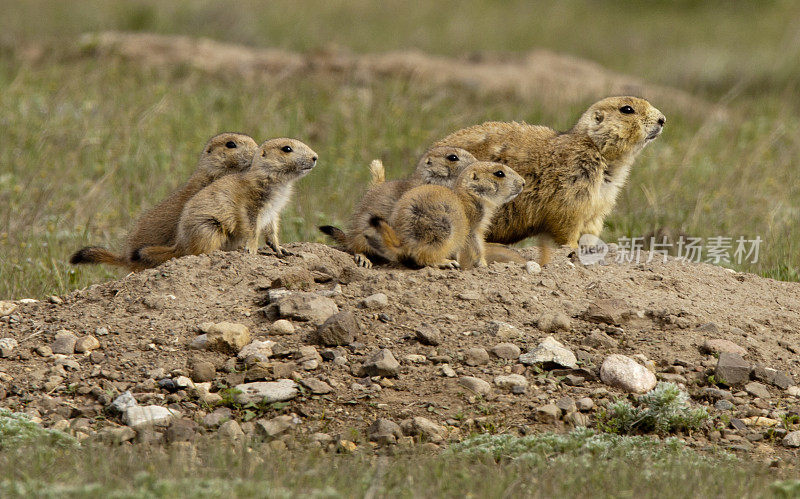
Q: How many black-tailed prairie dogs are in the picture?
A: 5